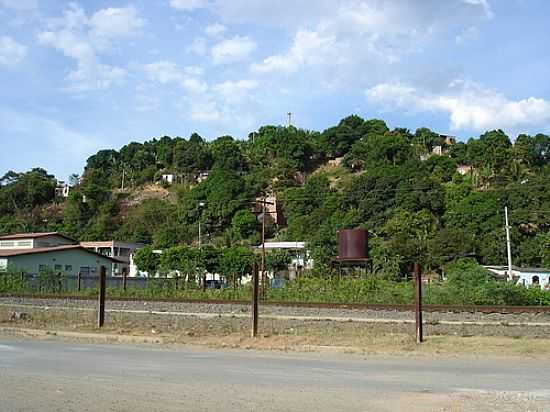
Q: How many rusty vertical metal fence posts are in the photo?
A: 3